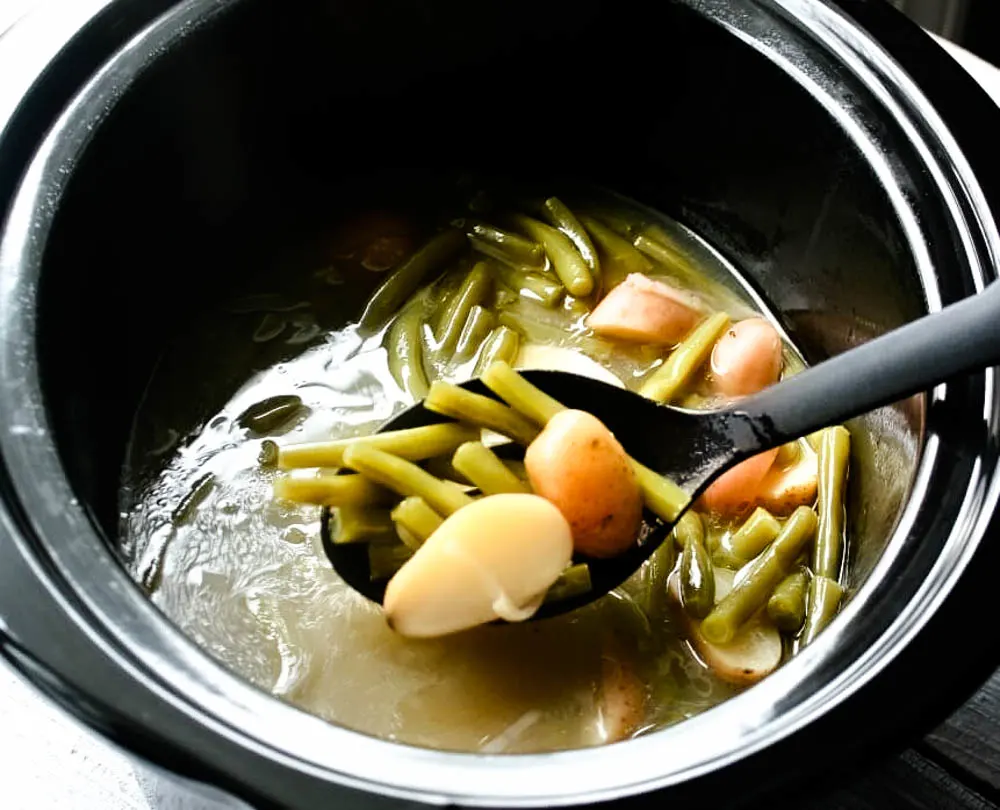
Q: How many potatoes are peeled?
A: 1